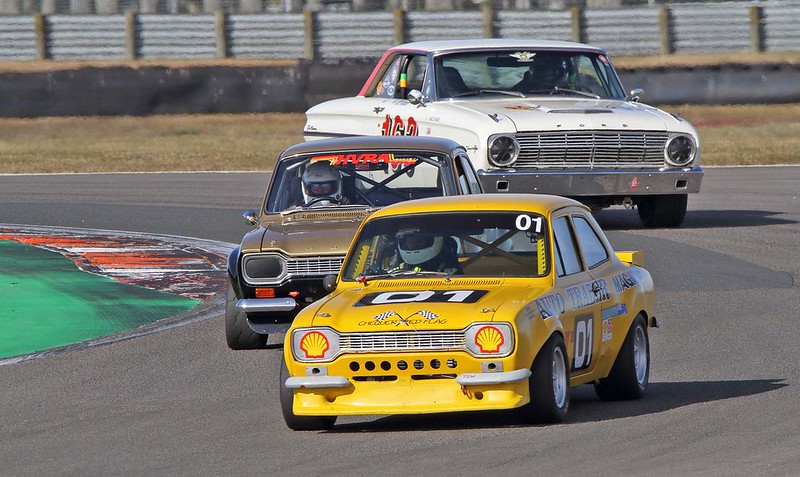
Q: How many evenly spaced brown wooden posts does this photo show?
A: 9